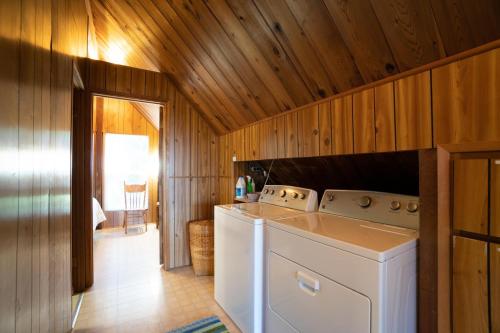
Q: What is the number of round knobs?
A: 9